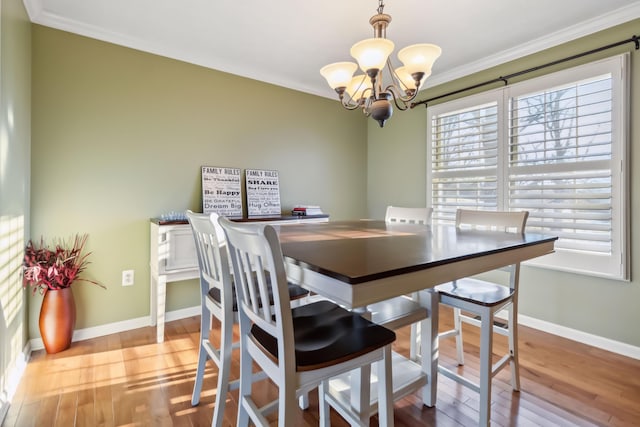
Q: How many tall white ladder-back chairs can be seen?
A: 4